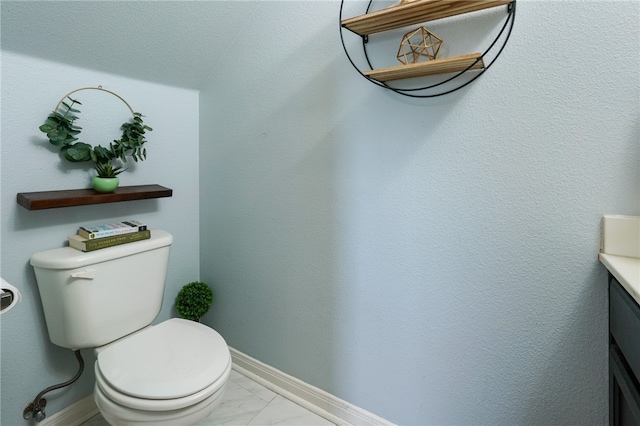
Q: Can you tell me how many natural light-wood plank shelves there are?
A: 2